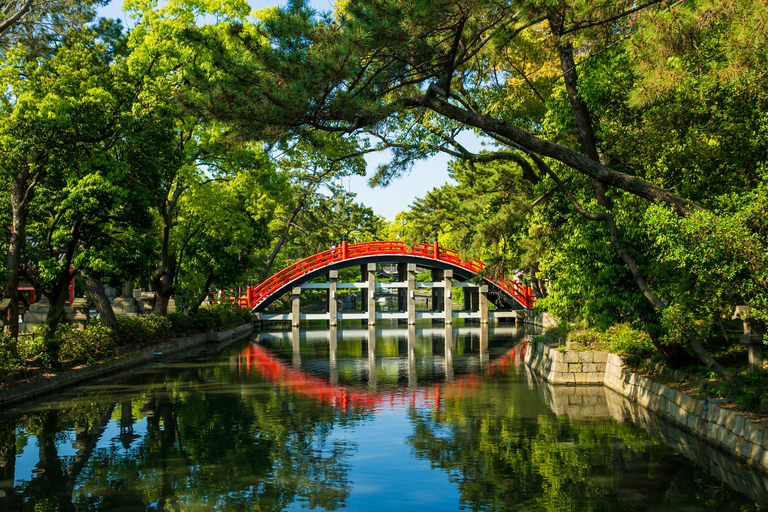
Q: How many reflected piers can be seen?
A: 6